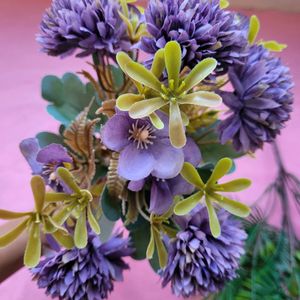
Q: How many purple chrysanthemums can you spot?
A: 5